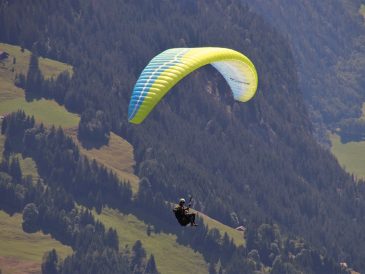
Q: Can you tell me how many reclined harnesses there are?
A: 1